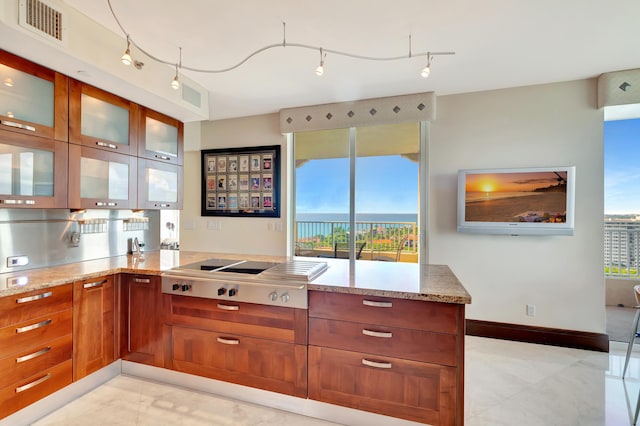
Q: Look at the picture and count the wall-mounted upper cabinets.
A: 6